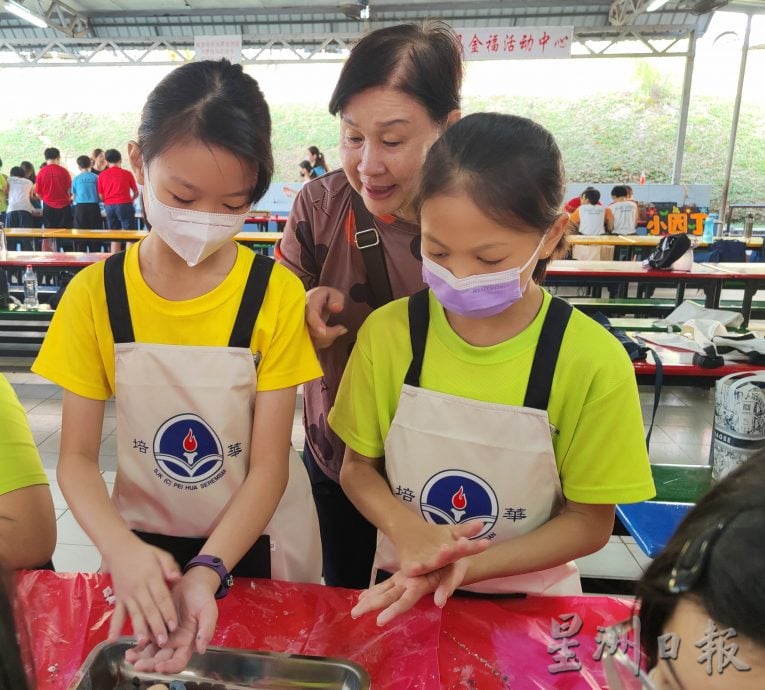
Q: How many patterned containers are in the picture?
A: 1